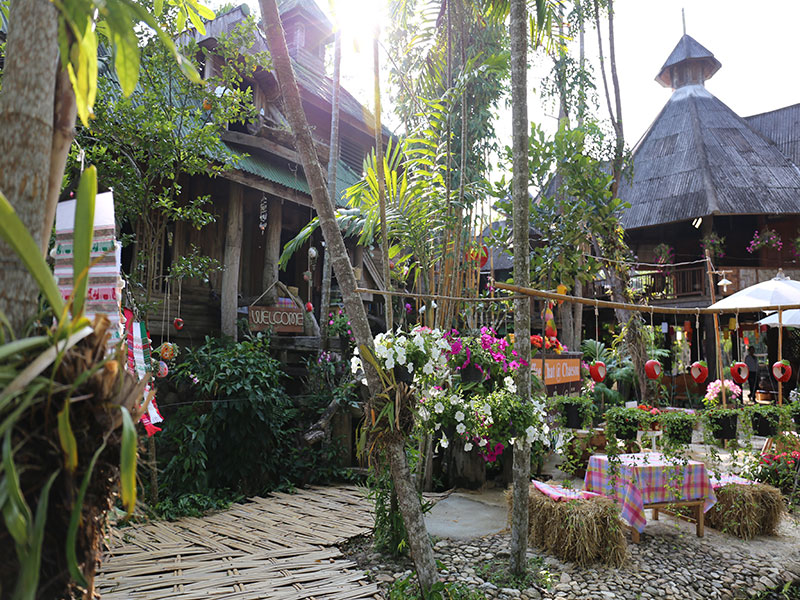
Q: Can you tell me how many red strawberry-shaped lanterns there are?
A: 5